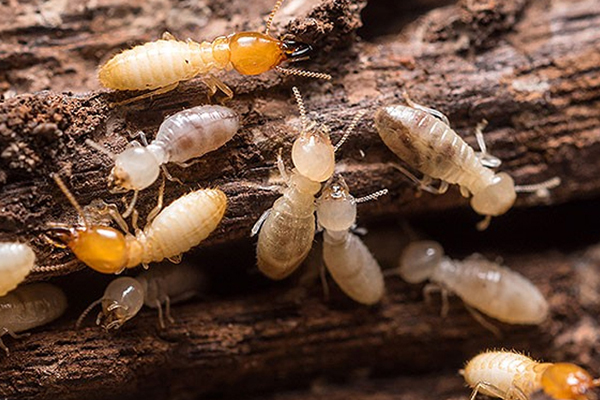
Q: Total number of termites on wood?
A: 11